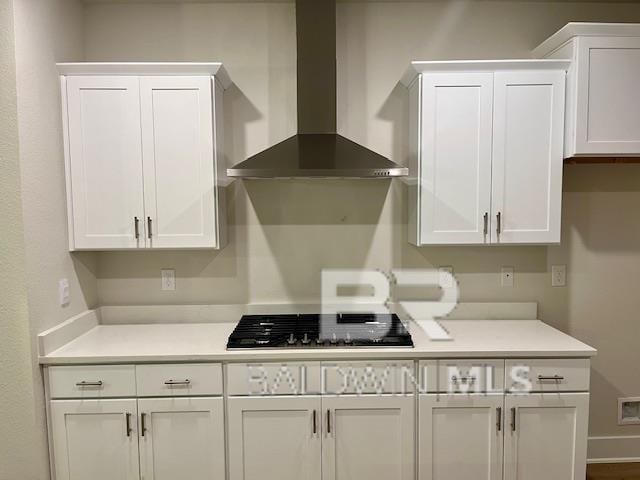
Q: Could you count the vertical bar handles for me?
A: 10